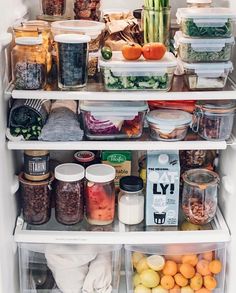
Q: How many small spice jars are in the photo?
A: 0